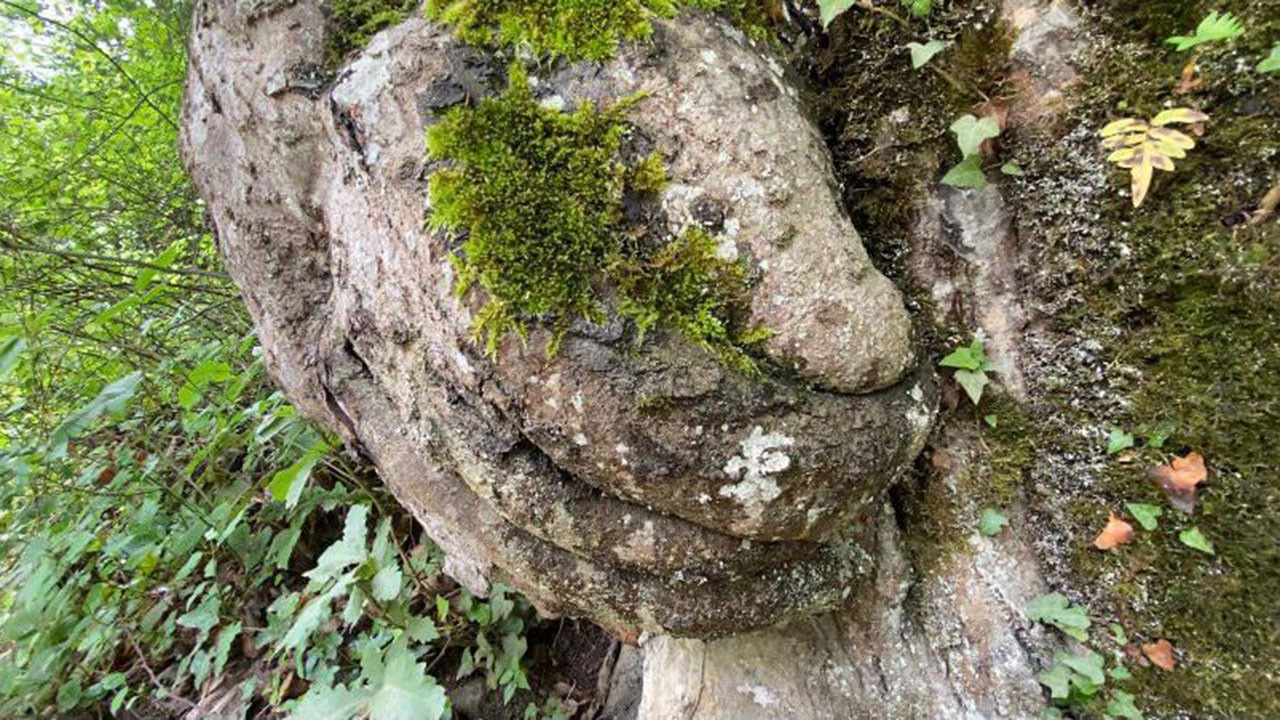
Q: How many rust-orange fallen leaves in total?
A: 3